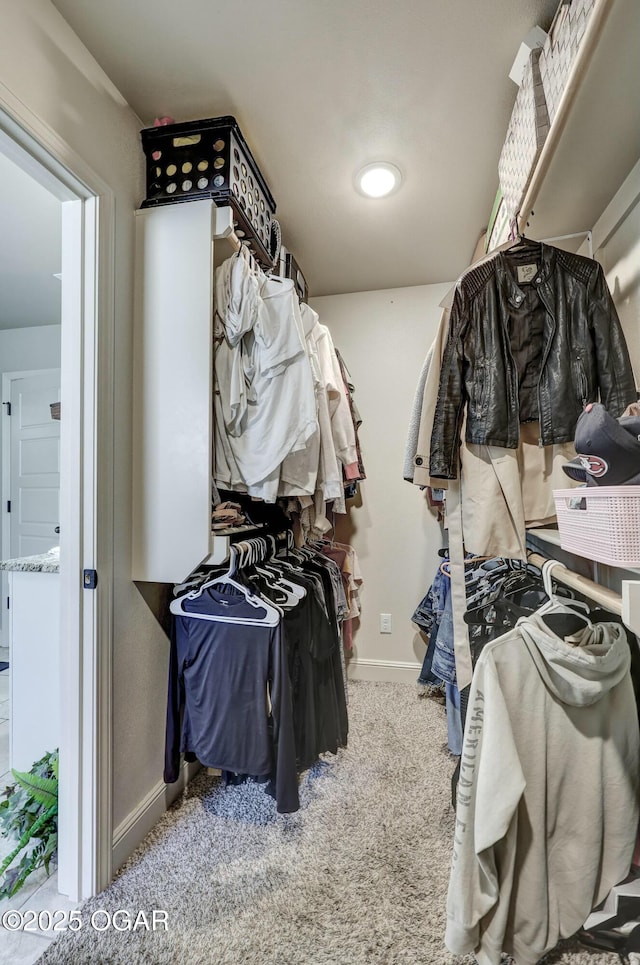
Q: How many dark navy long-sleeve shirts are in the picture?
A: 1